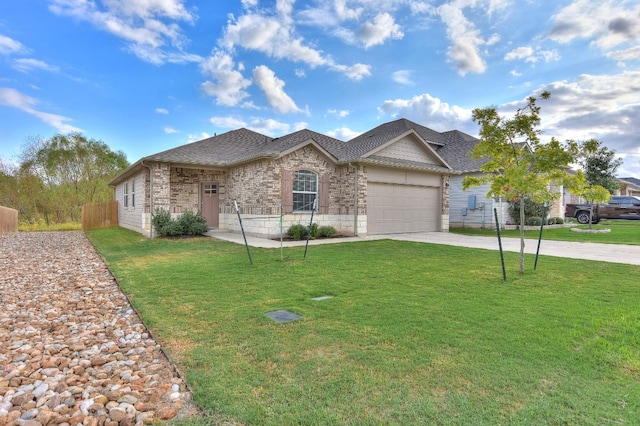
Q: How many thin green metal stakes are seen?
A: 4